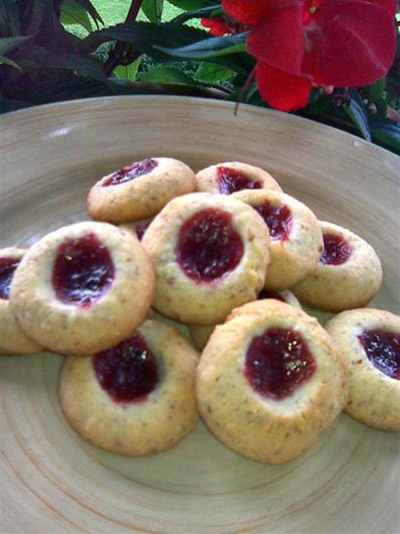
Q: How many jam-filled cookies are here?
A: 12